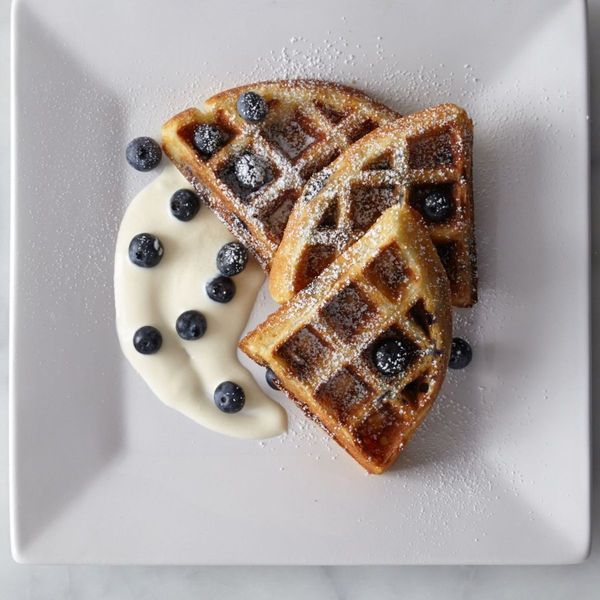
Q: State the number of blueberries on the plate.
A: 15